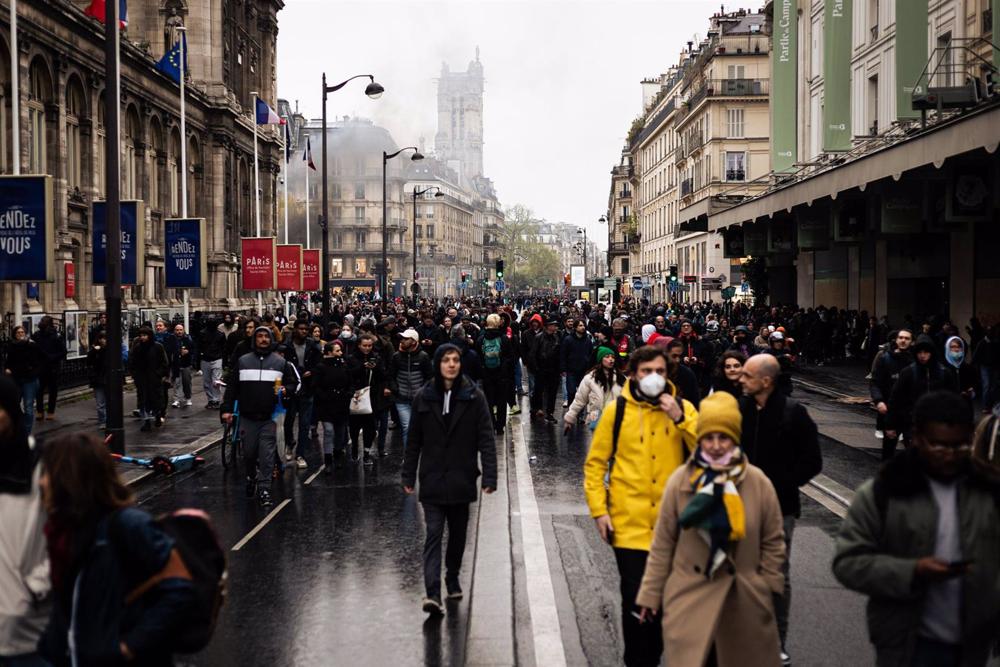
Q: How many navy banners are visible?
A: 3